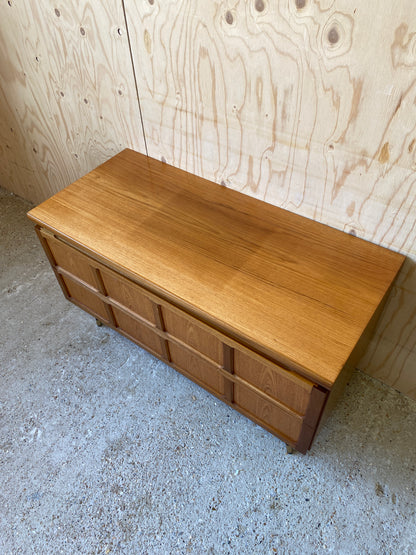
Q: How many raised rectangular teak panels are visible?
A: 8